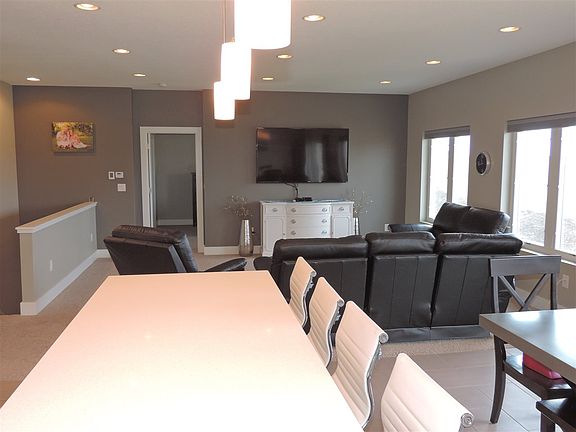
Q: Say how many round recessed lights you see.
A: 10